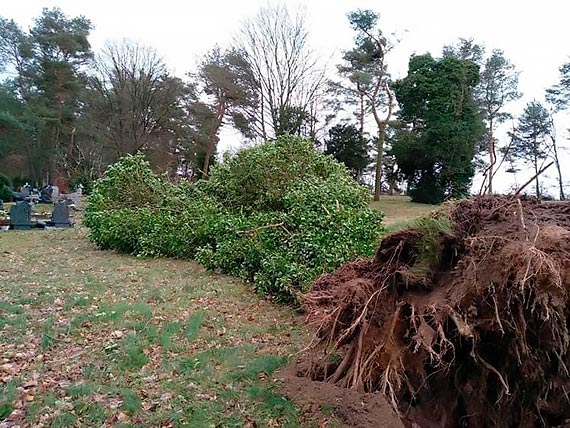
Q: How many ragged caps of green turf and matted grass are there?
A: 1